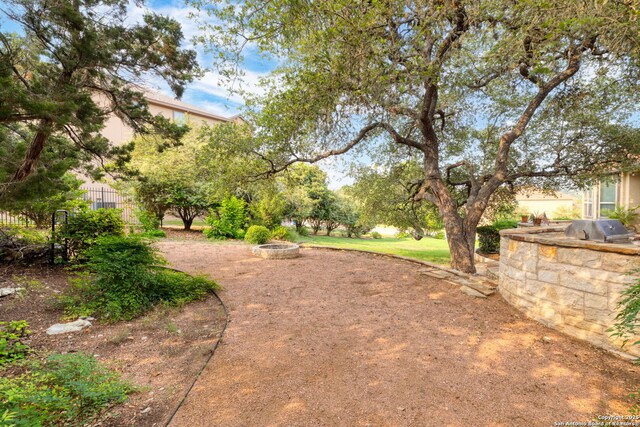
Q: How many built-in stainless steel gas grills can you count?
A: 1